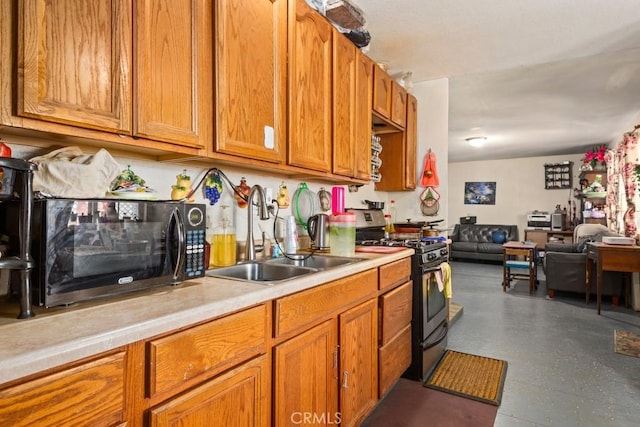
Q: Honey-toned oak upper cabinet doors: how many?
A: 9